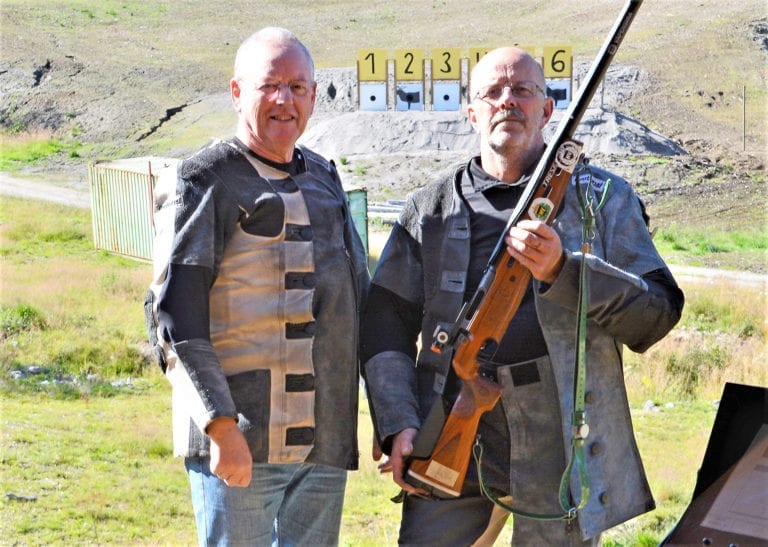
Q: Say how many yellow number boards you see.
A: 6